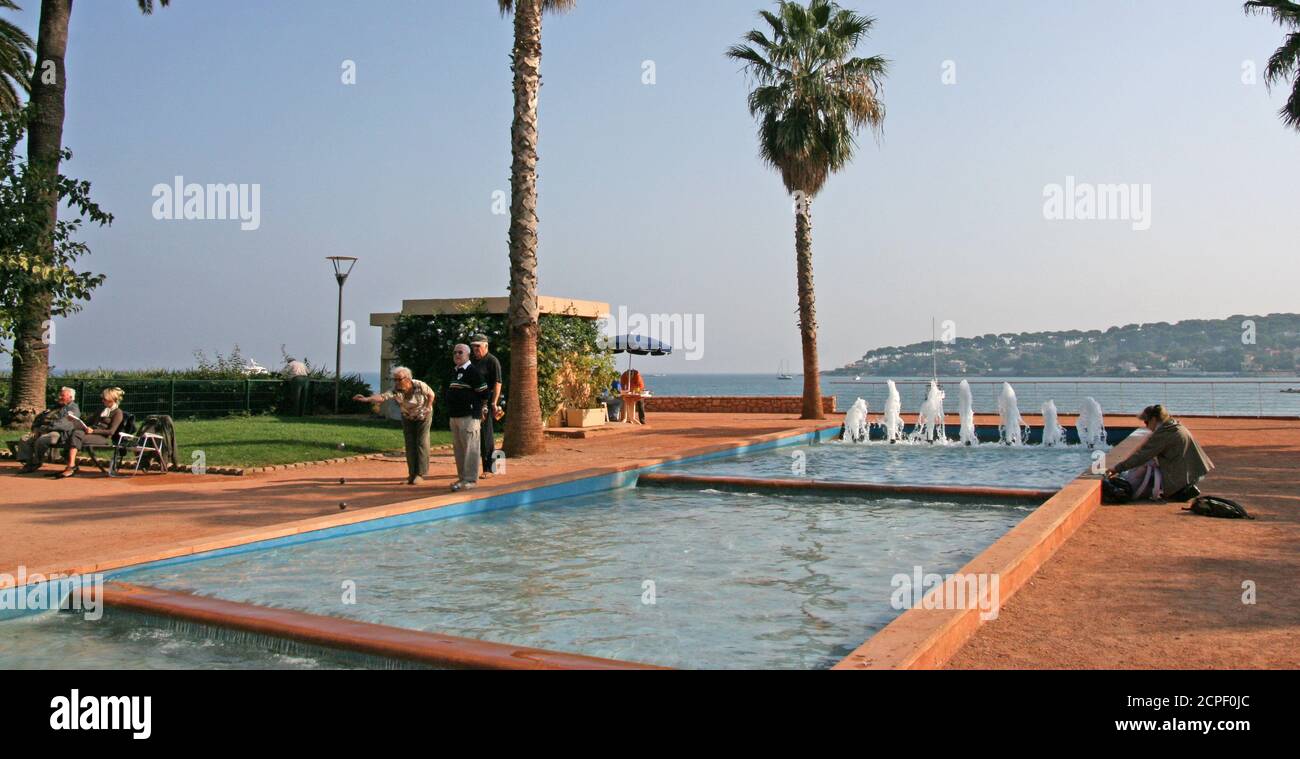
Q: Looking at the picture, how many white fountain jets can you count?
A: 7